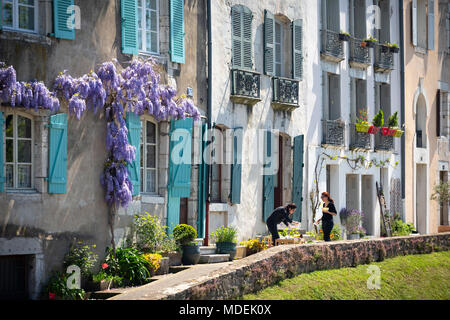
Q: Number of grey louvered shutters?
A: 4